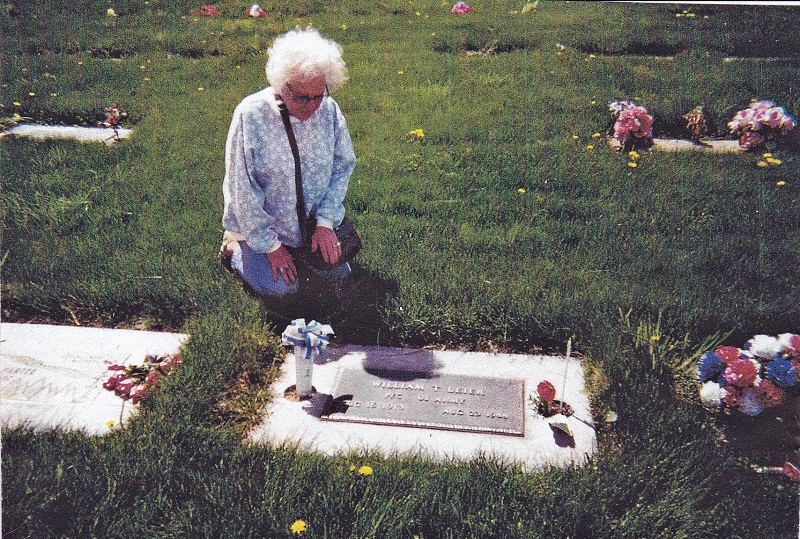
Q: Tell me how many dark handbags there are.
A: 1